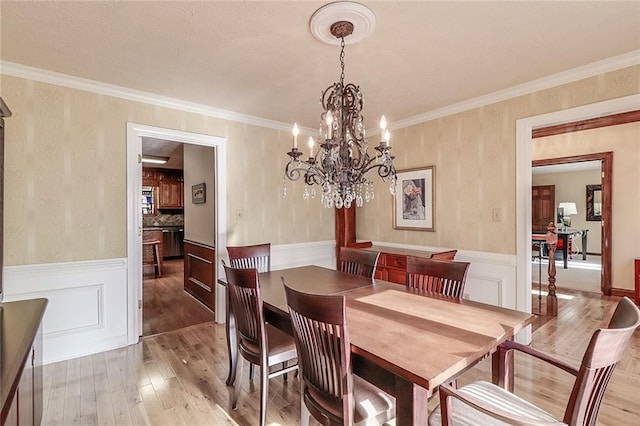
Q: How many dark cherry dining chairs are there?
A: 6